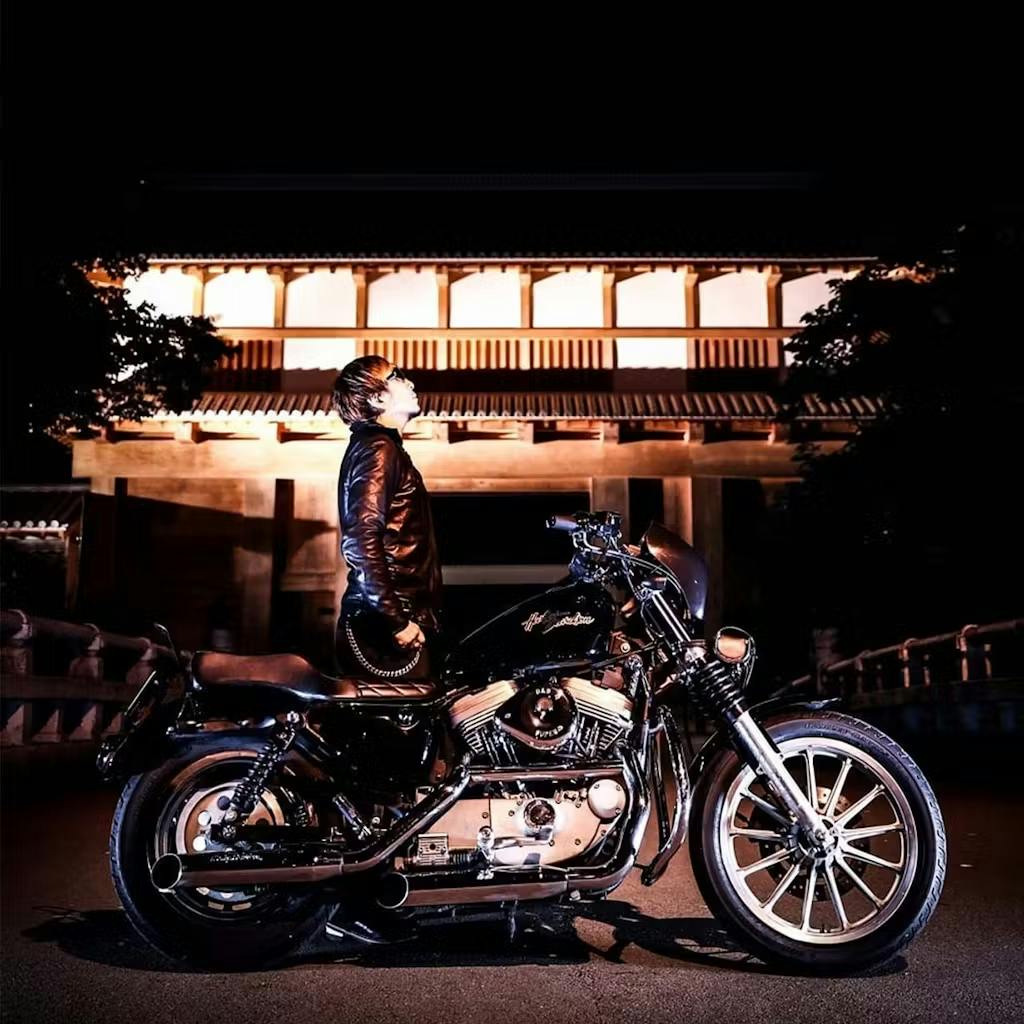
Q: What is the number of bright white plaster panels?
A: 11